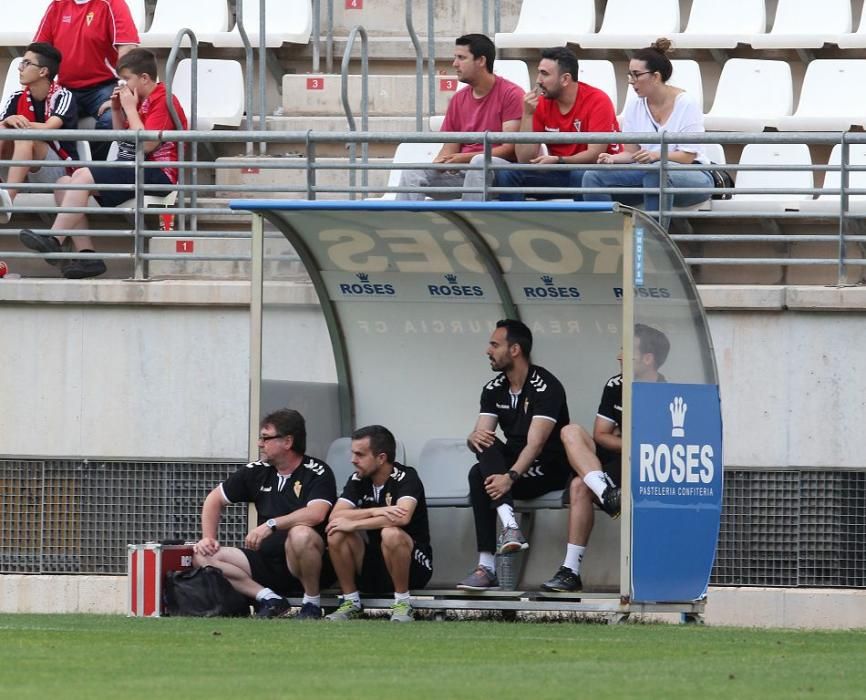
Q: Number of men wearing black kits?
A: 4